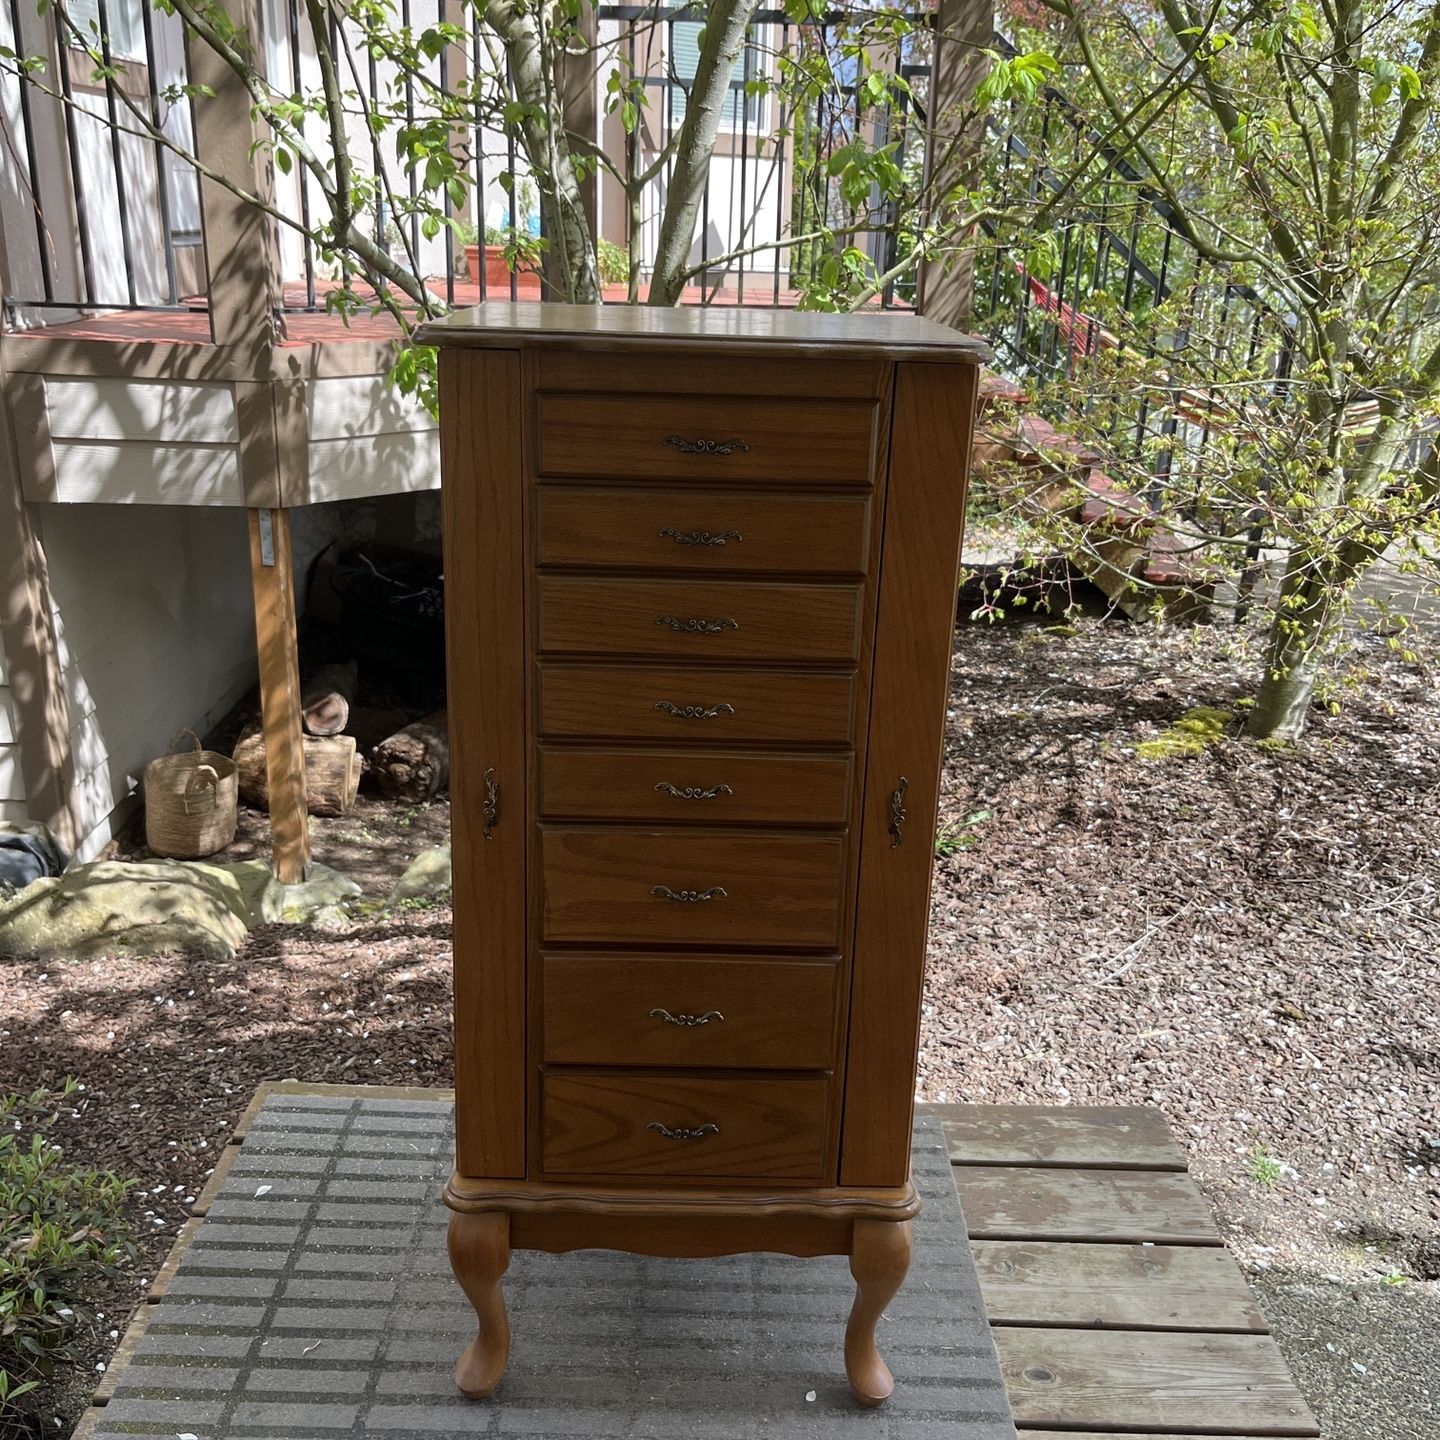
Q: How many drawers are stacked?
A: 8